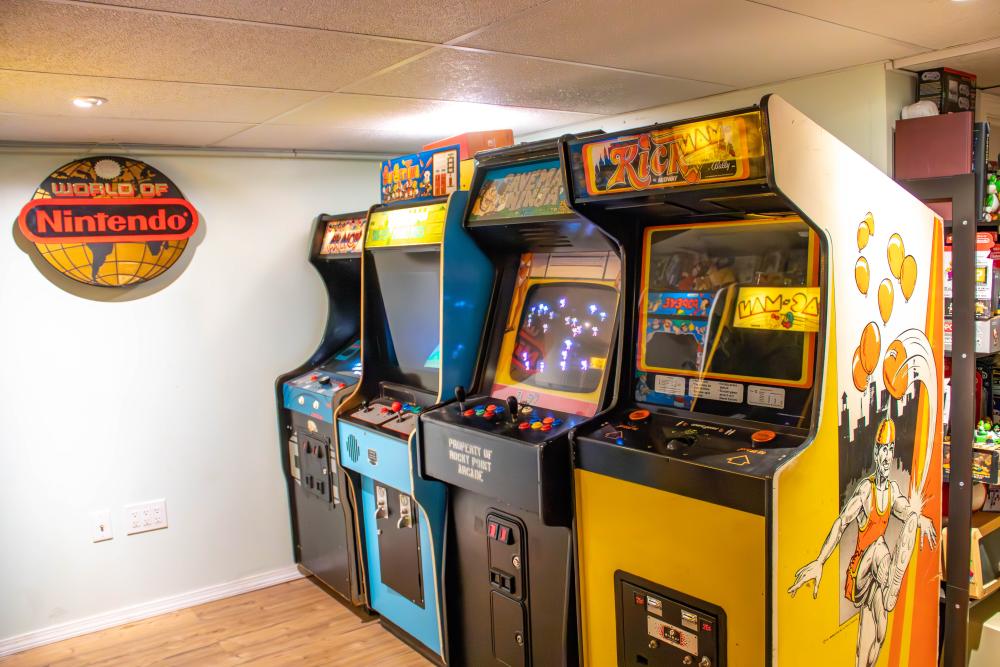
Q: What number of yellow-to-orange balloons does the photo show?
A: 9